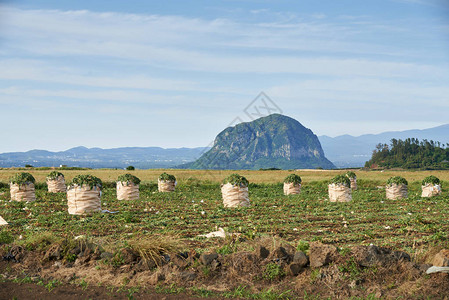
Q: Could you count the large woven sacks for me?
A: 11